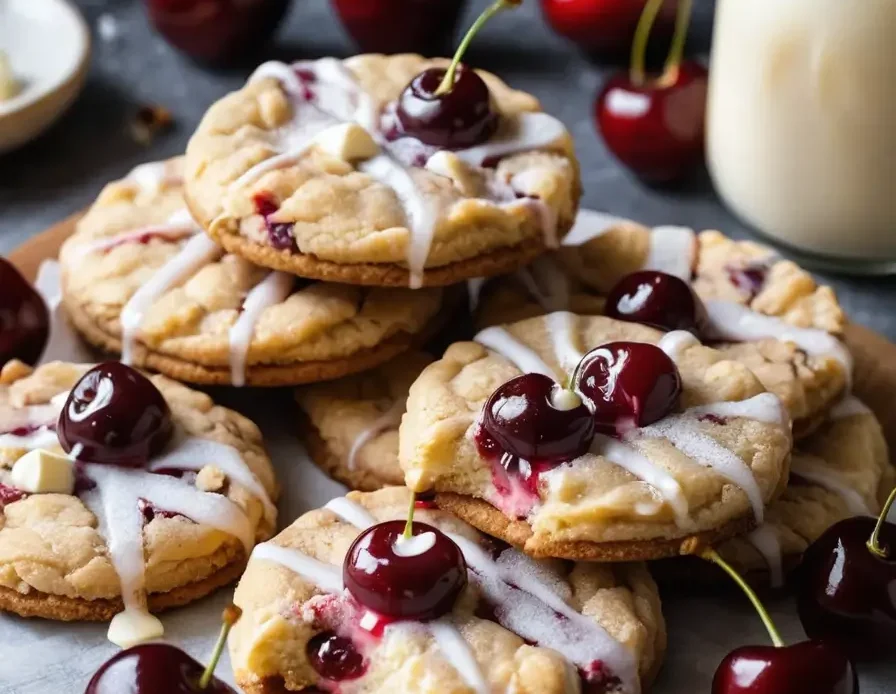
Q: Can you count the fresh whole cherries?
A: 14